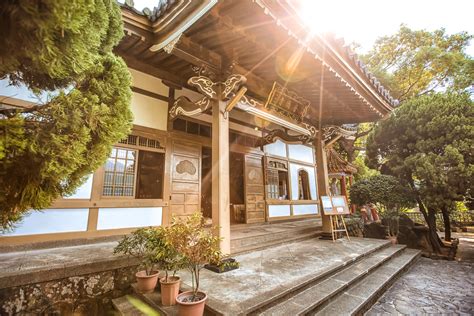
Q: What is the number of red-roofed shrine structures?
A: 1